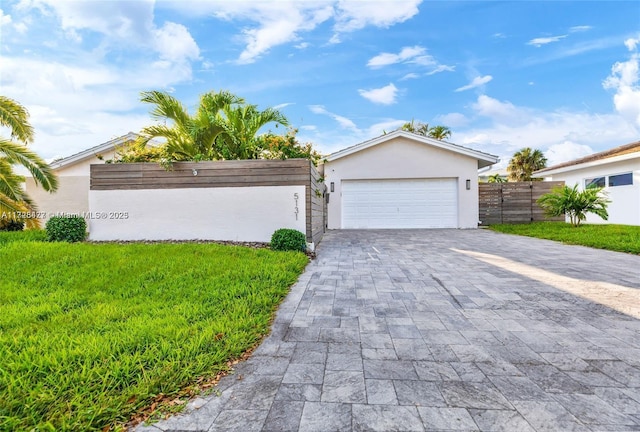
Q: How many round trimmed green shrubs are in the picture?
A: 2